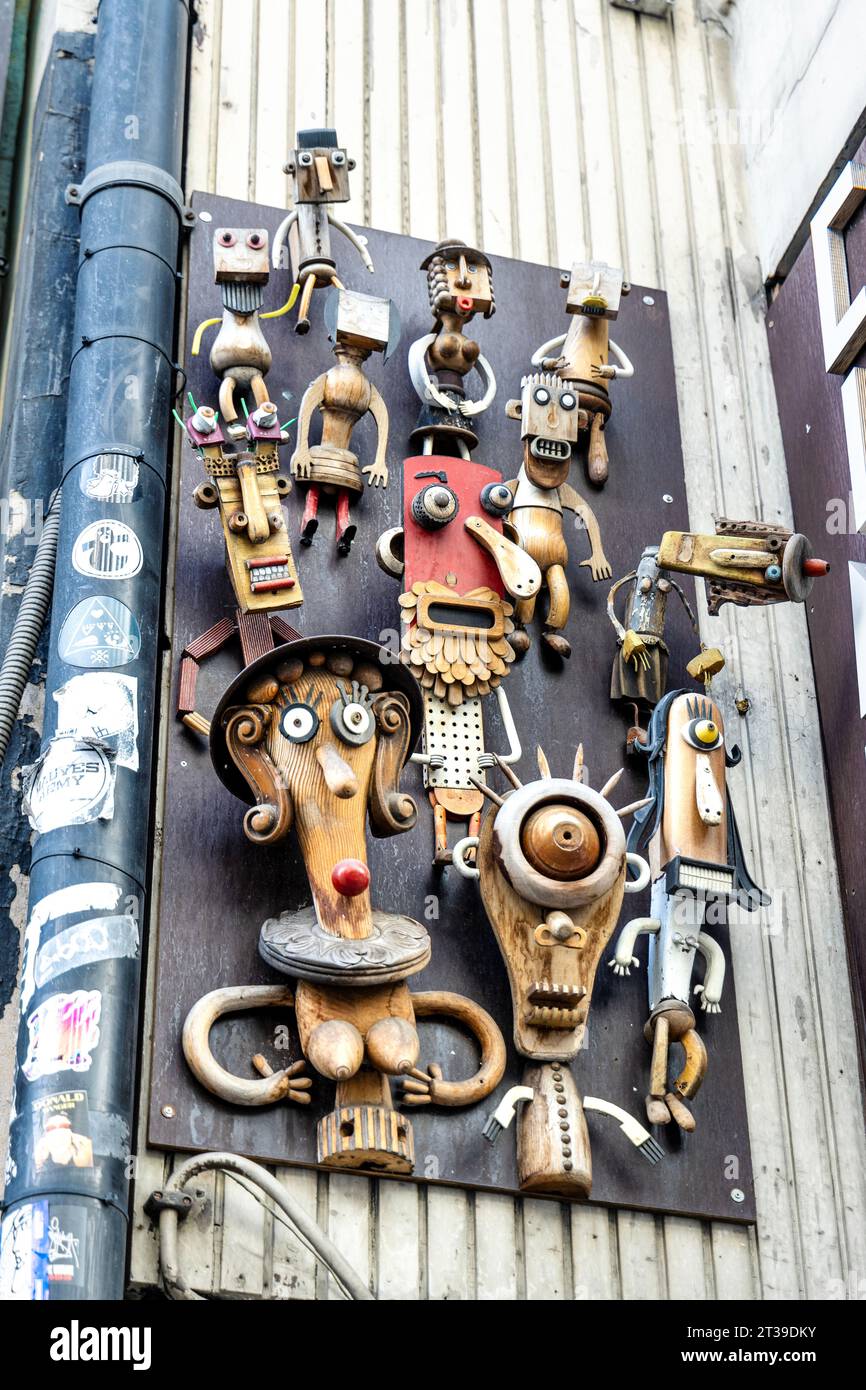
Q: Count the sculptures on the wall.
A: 12